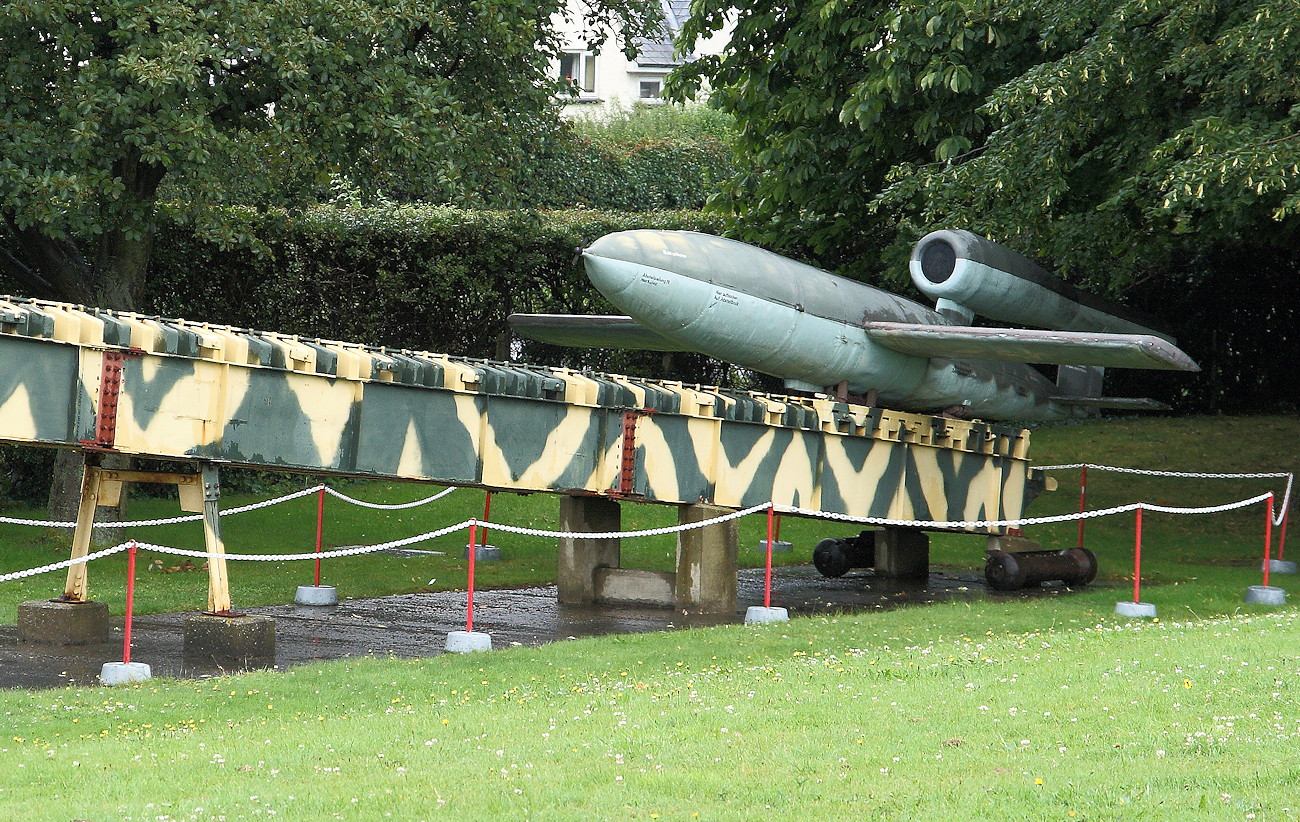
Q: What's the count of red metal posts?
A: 10